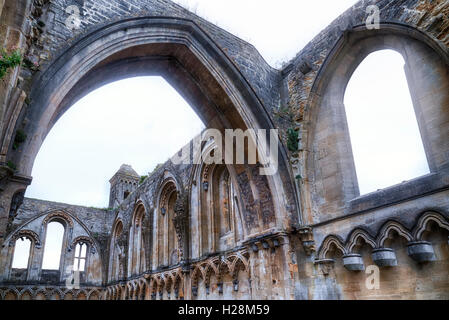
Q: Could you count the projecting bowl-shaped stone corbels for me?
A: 3